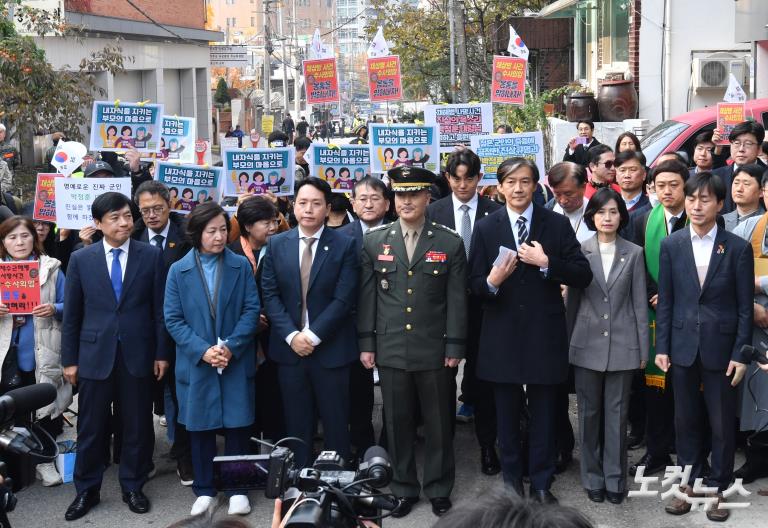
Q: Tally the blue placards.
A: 6